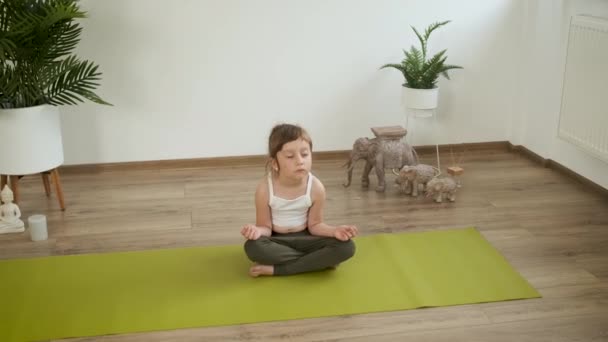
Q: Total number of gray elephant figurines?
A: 3